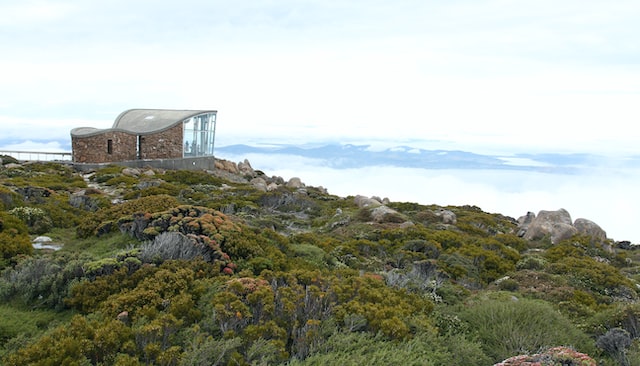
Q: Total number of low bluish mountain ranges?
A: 1